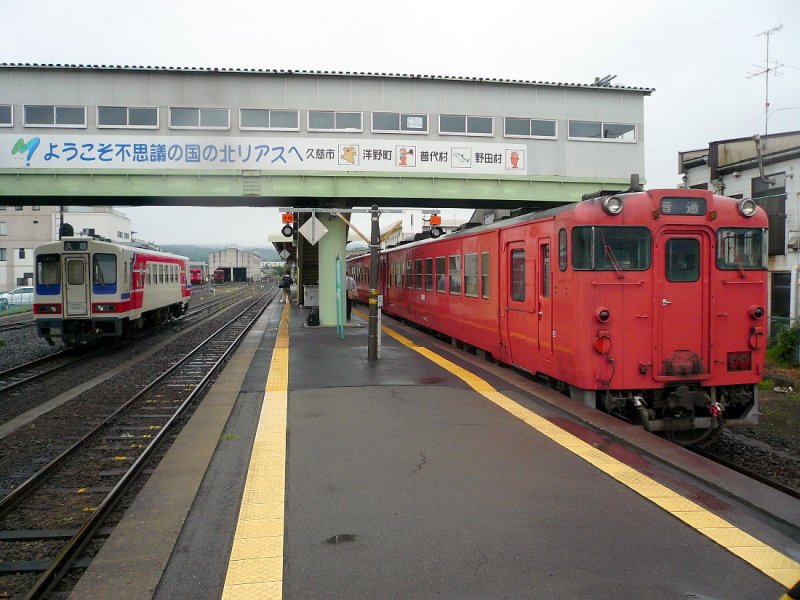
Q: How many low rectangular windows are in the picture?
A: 10